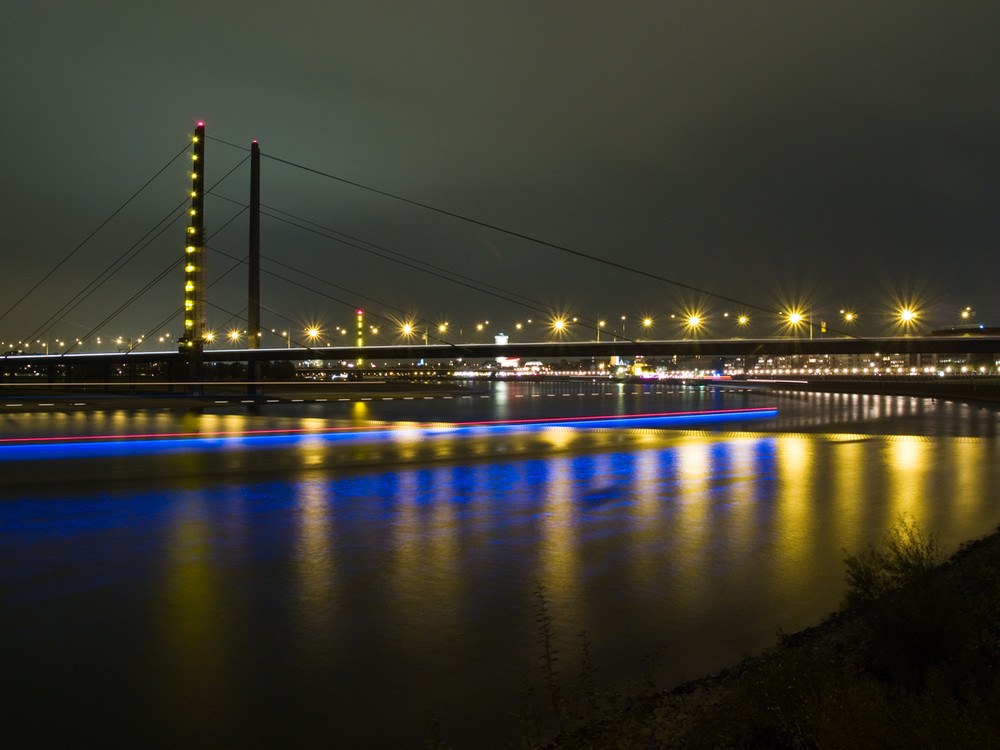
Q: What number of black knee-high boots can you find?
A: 0